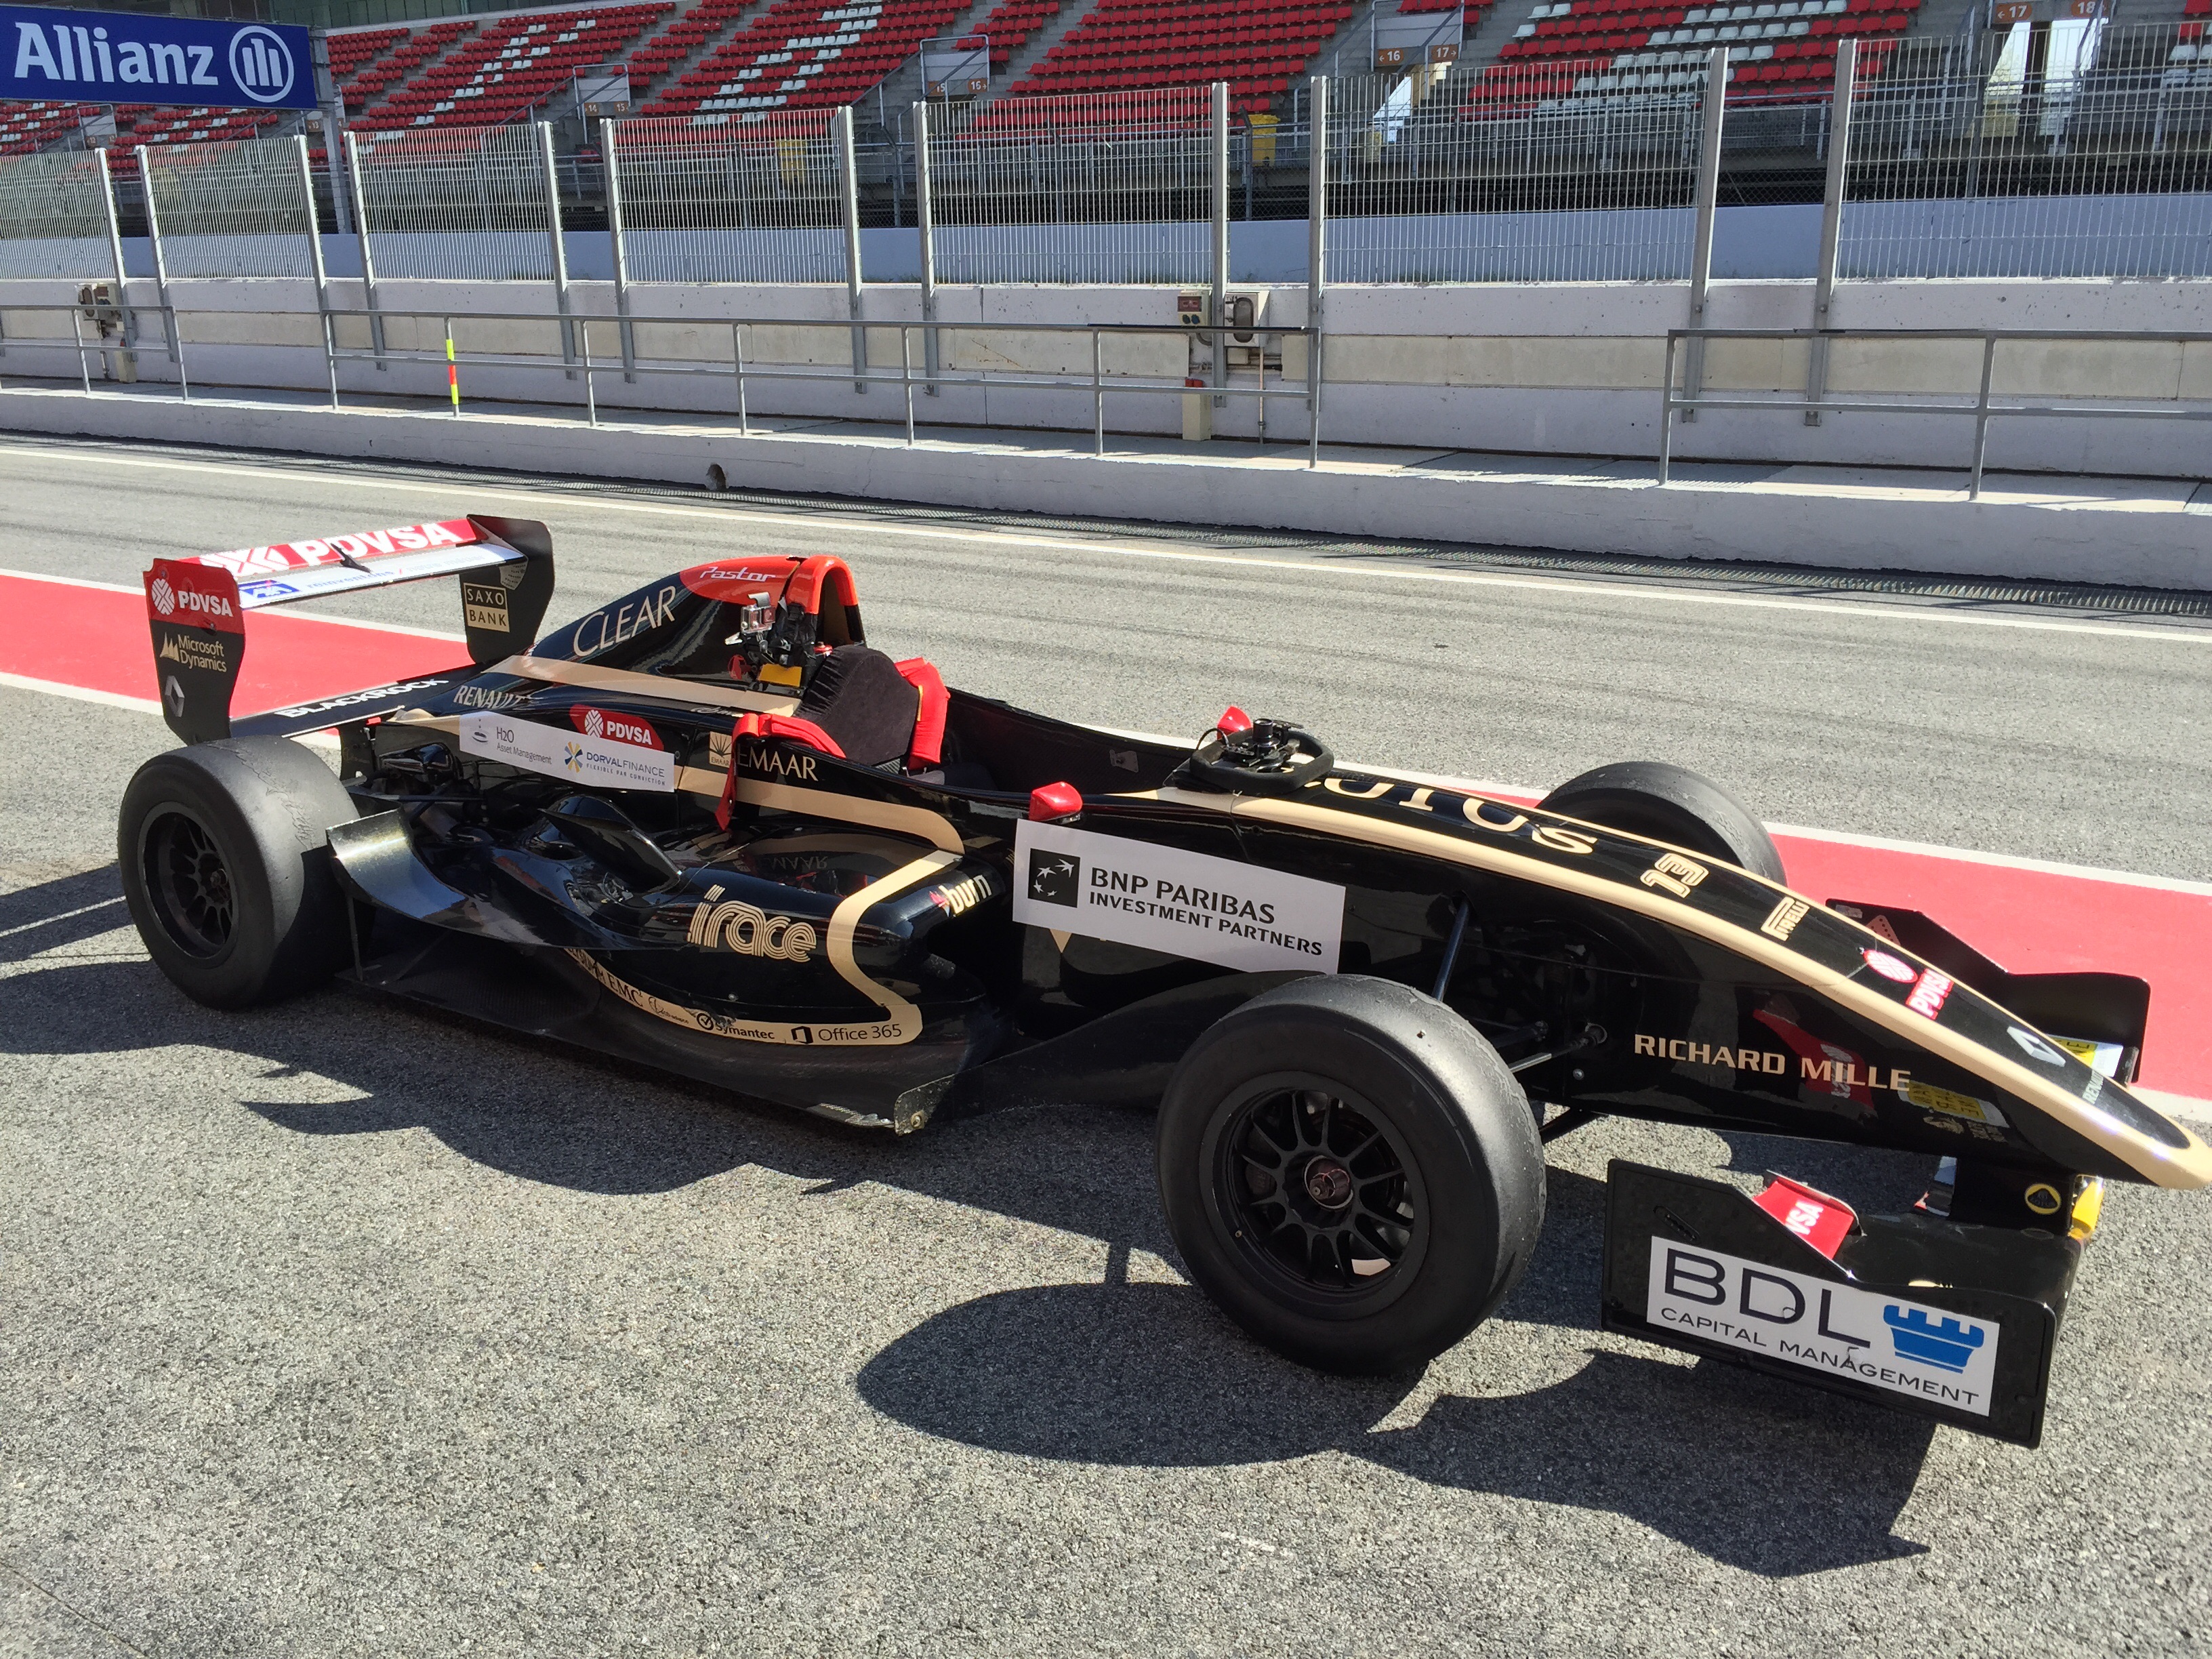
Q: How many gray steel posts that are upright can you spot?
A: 12